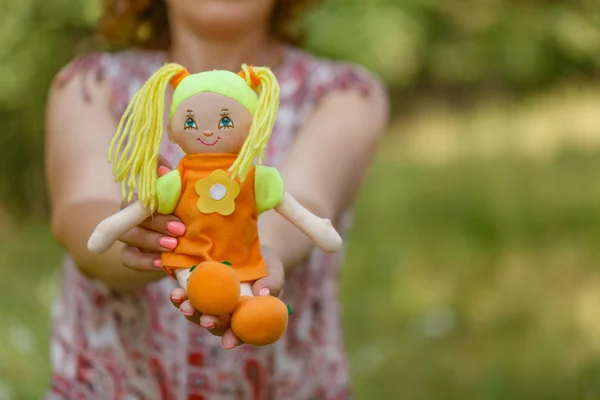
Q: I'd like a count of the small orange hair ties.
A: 2